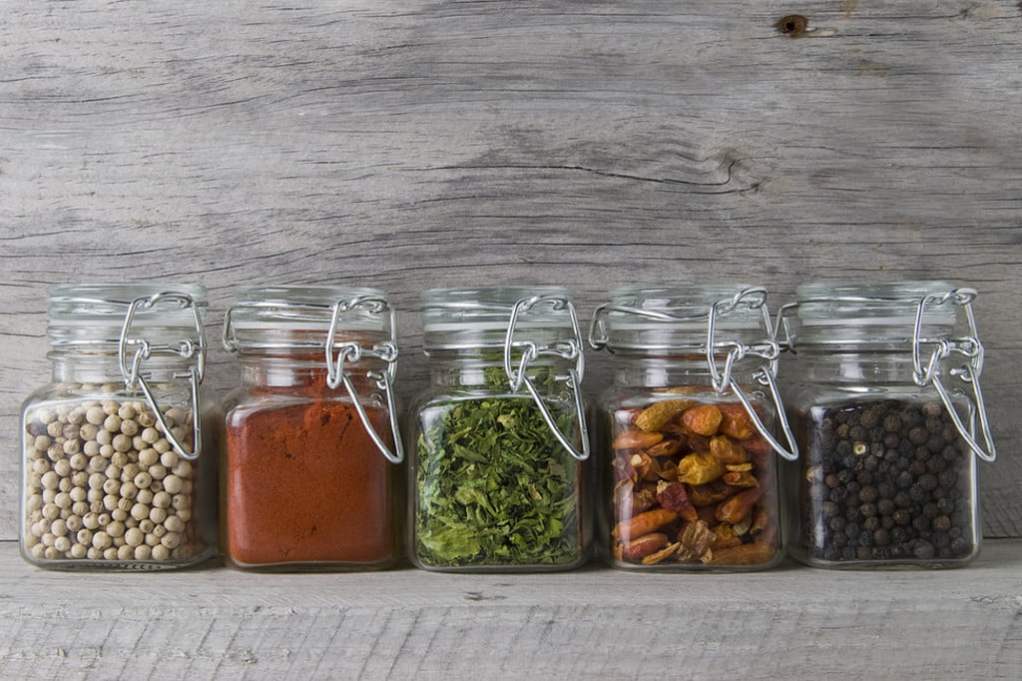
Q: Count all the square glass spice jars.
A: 5